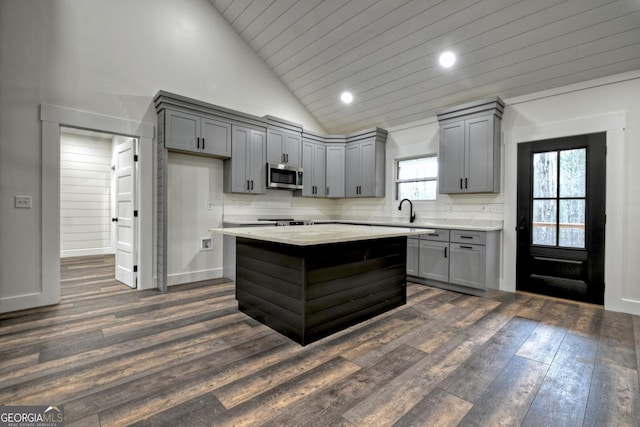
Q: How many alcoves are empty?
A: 1